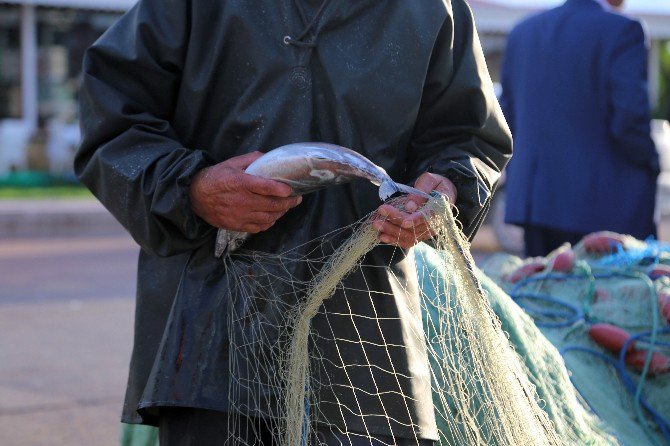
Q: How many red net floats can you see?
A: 7